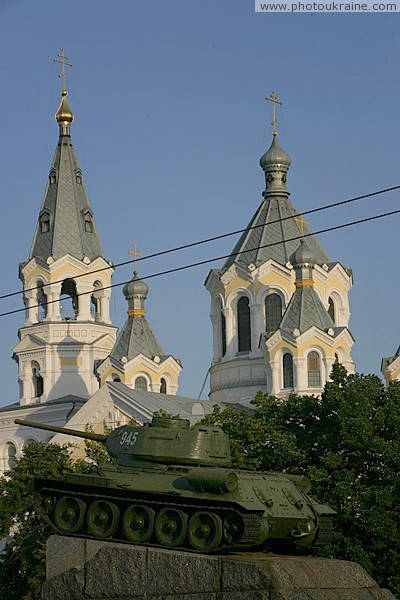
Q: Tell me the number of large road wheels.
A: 5